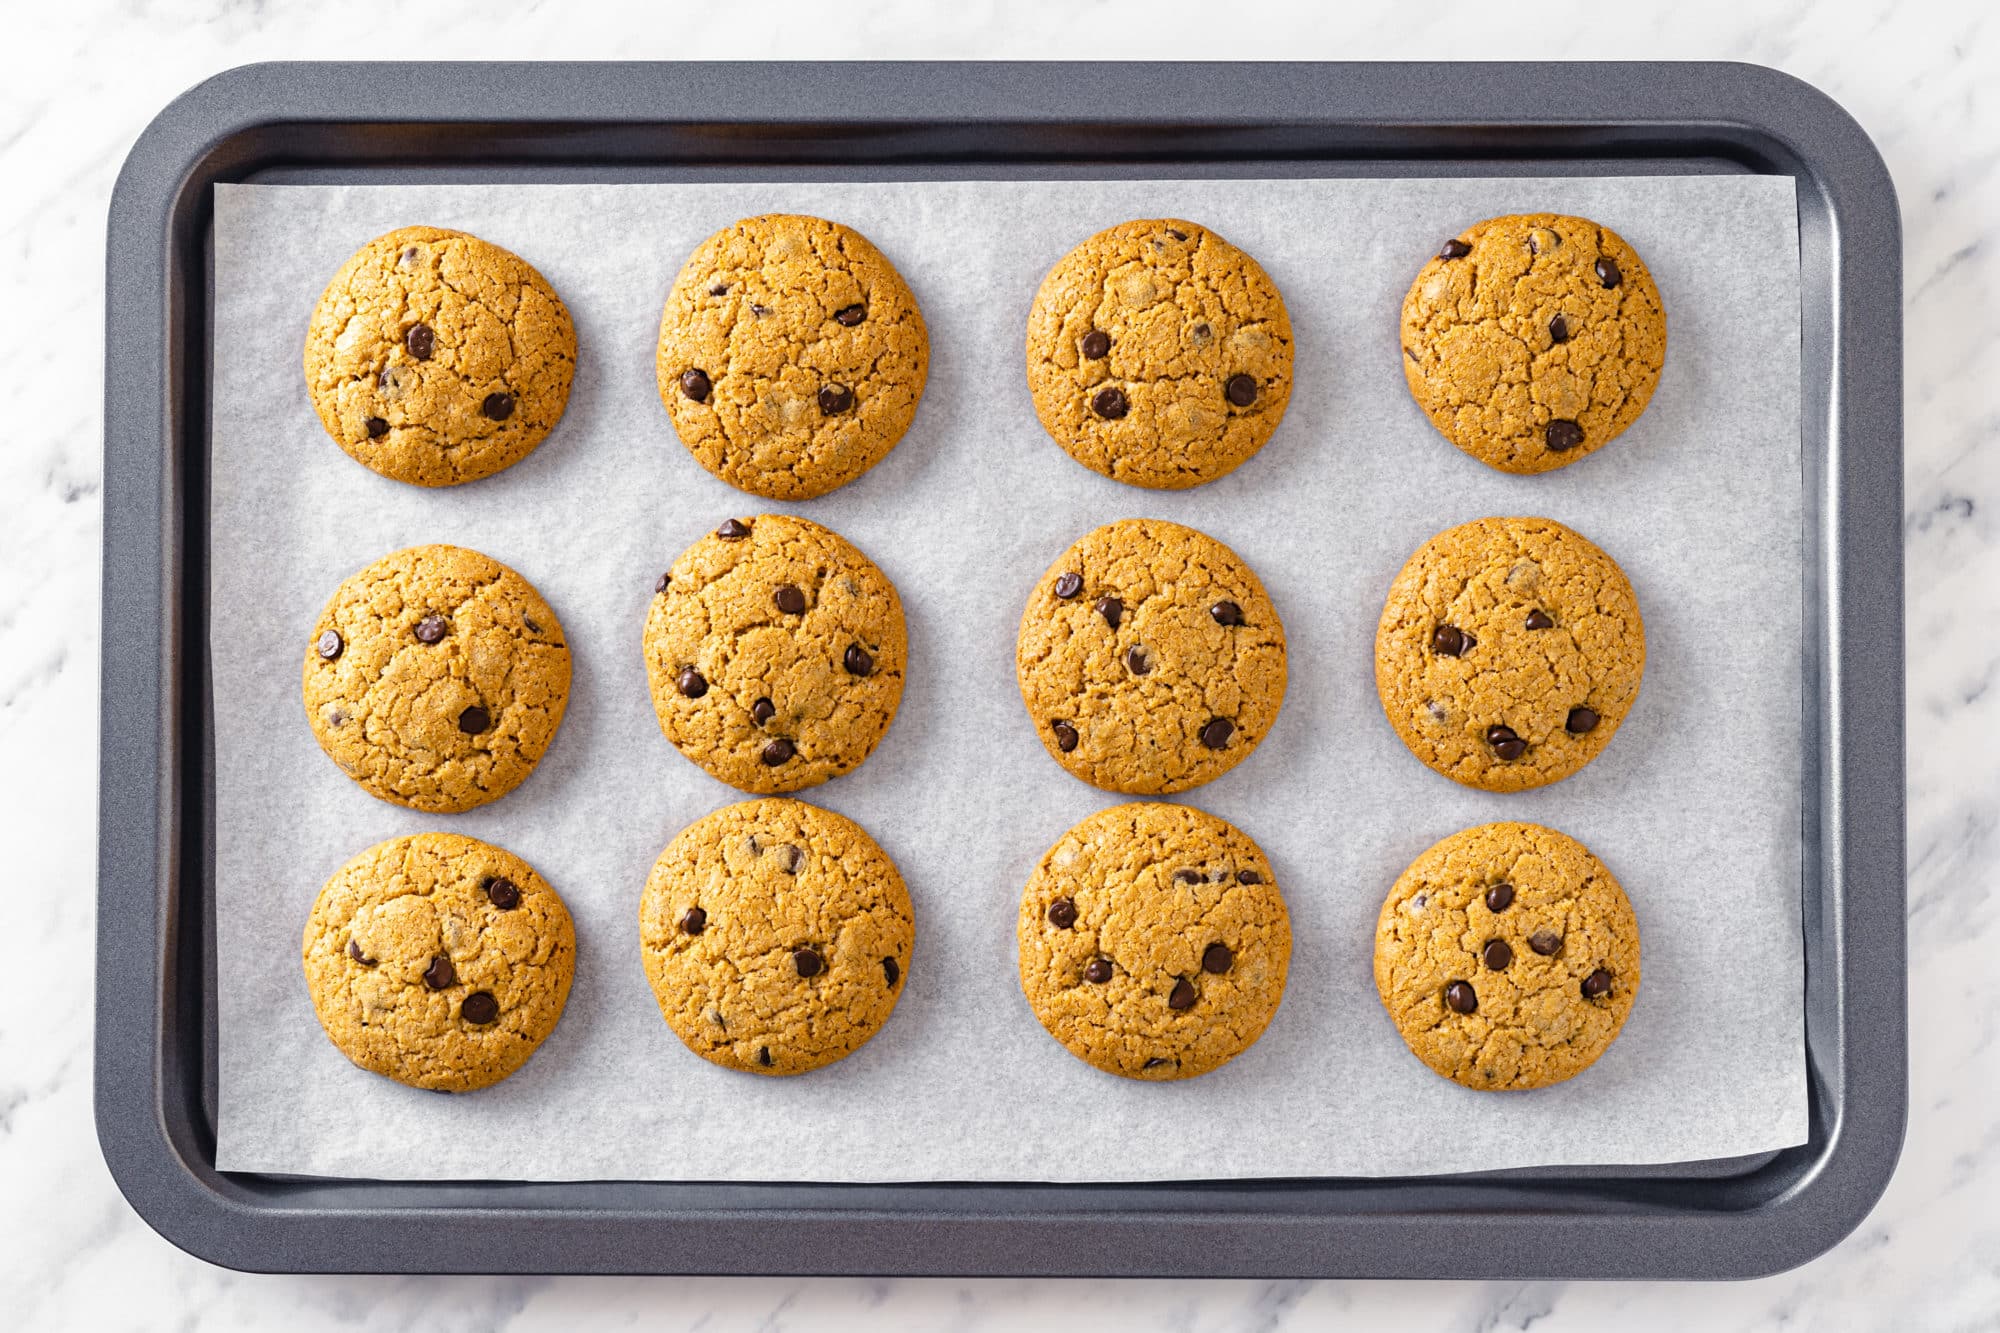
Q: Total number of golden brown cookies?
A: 12